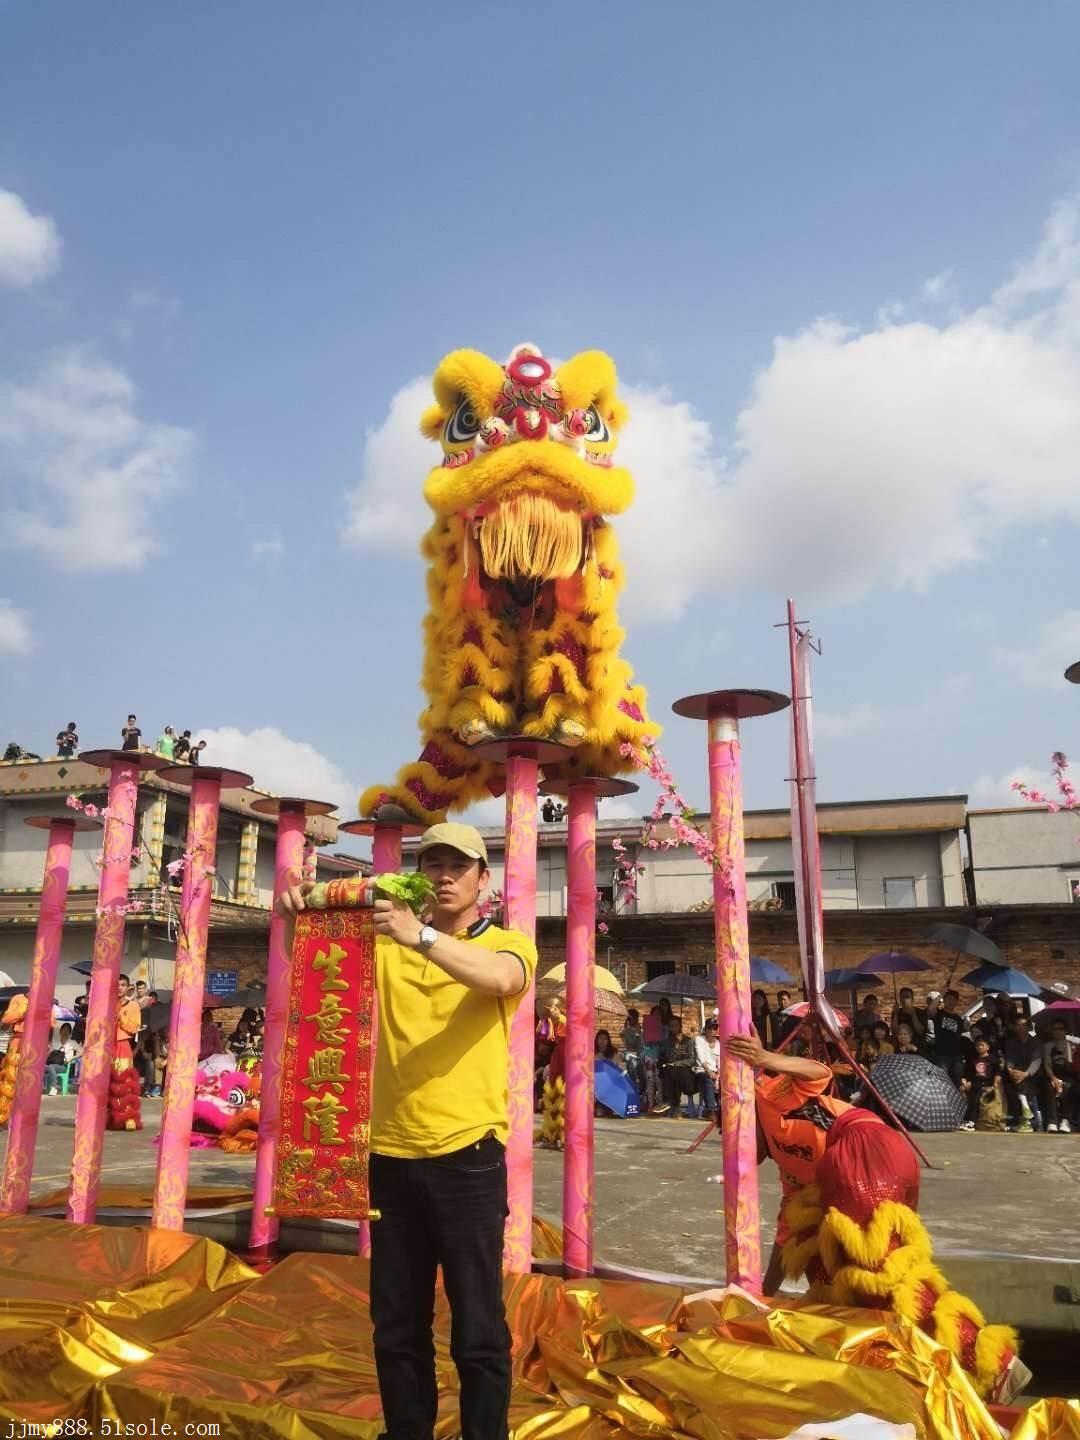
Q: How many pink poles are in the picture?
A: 8